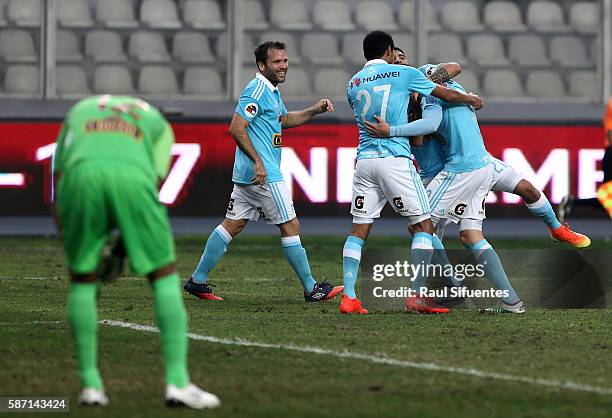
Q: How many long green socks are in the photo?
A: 2